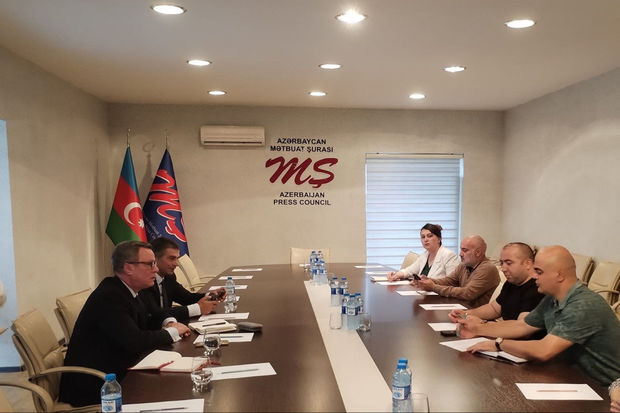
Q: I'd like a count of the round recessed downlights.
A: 9